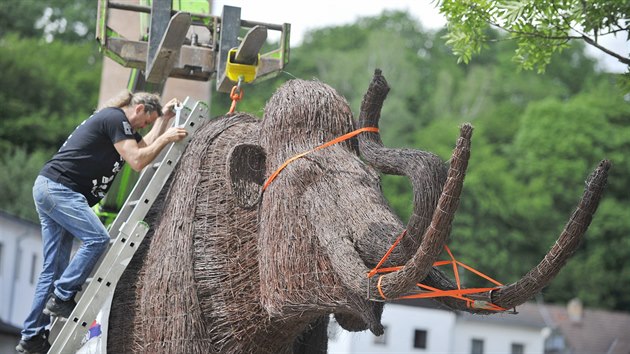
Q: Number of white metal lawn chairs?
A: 0